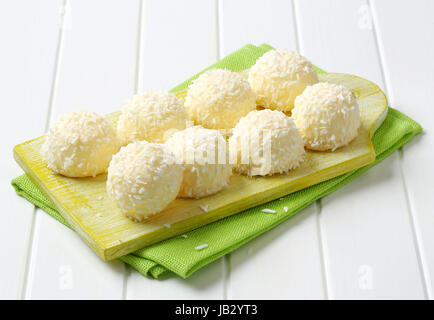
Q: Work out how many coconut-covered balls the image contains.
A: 8